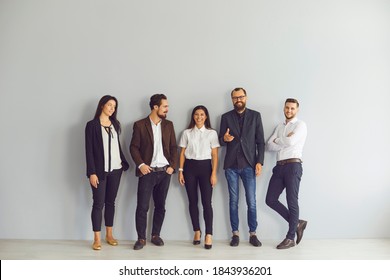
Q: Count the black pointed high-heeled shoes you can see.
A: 2